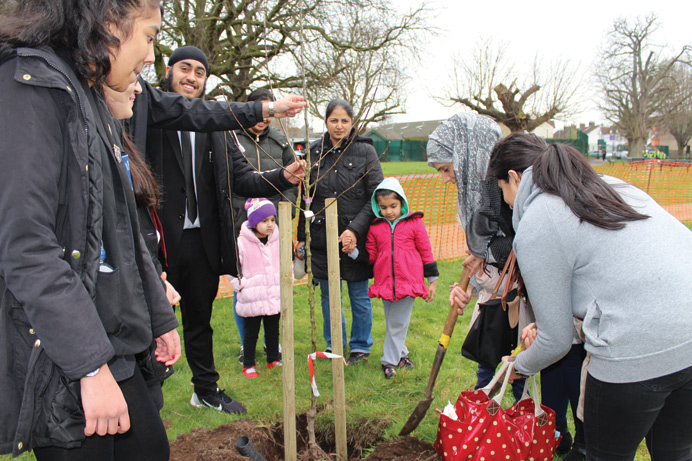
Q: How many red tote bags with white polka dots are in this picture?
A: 1